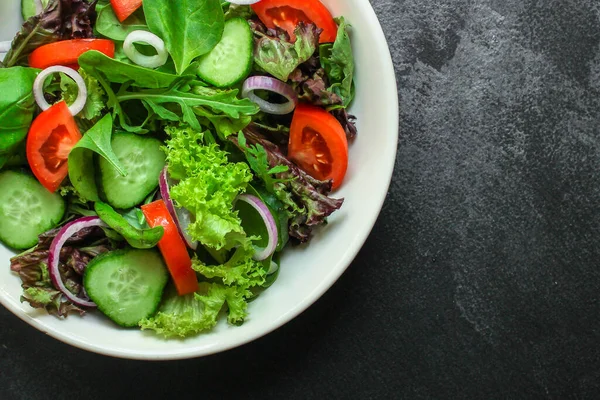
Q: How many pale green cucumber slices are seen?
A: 4